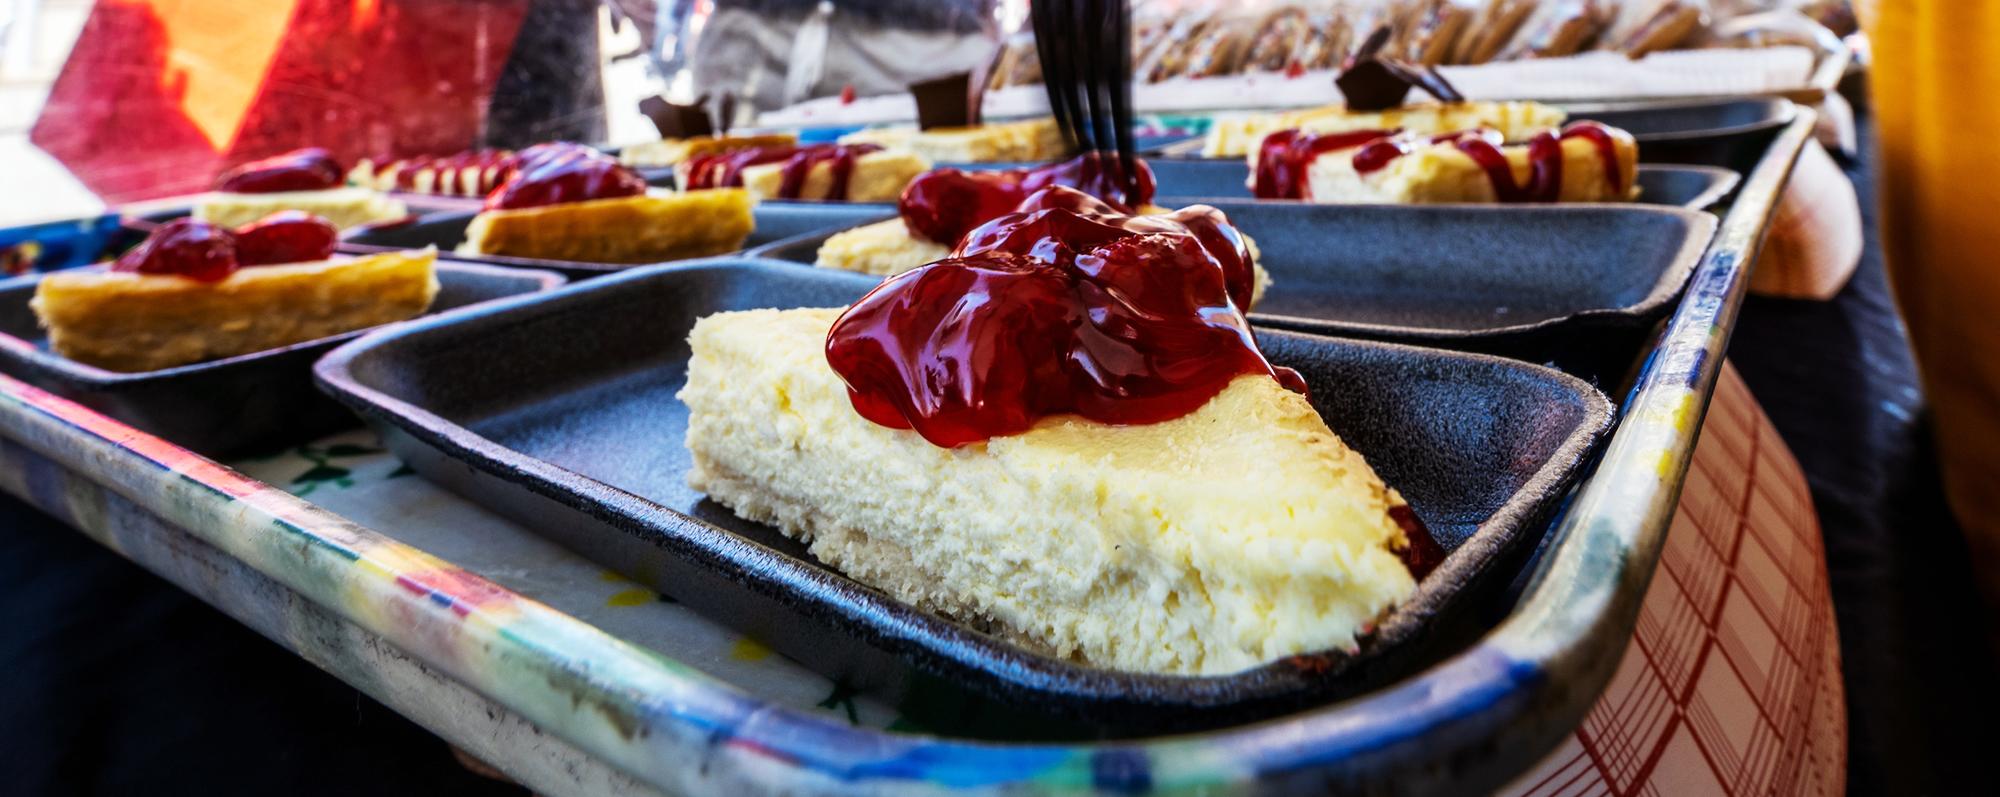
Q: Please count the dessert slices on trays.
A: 11